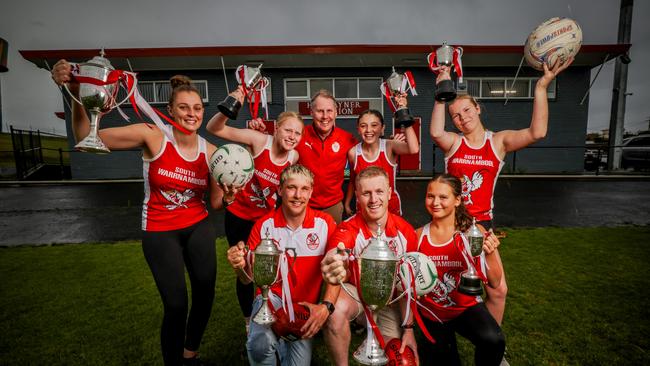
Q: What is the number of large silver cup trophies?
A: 3